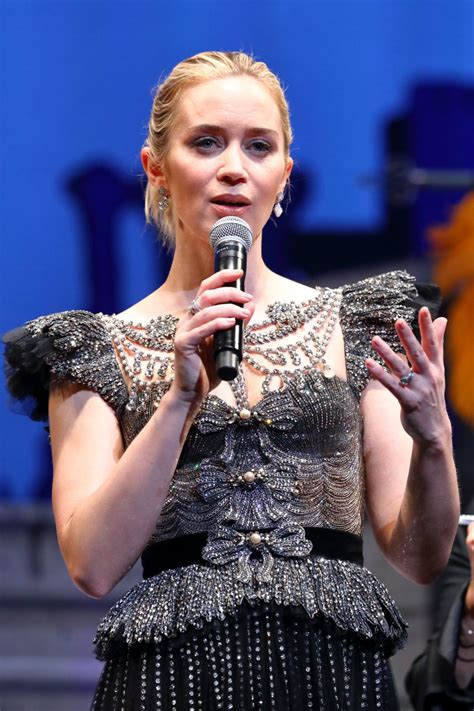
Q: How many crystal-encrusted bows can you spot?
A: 3